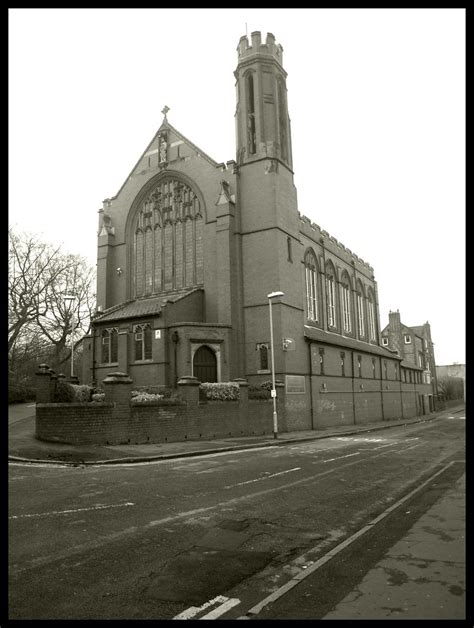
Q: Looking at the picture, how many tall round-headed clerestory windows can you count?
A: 5